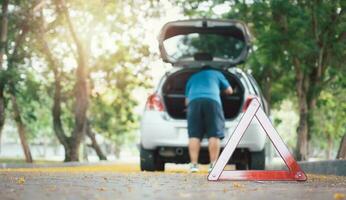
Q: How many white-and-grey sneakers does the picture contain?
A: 2